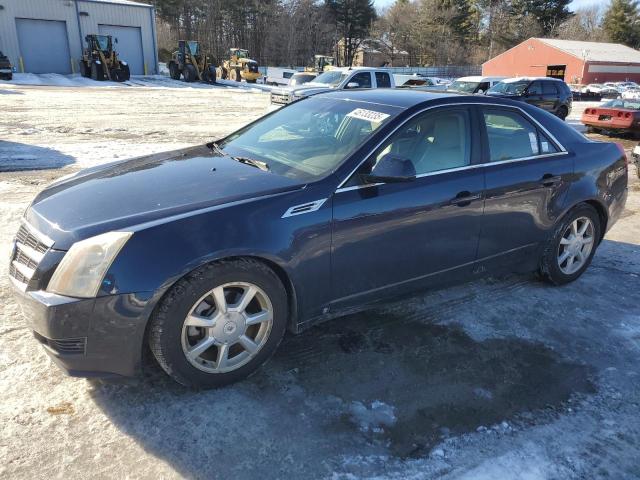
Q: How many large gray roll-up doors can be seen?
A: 2